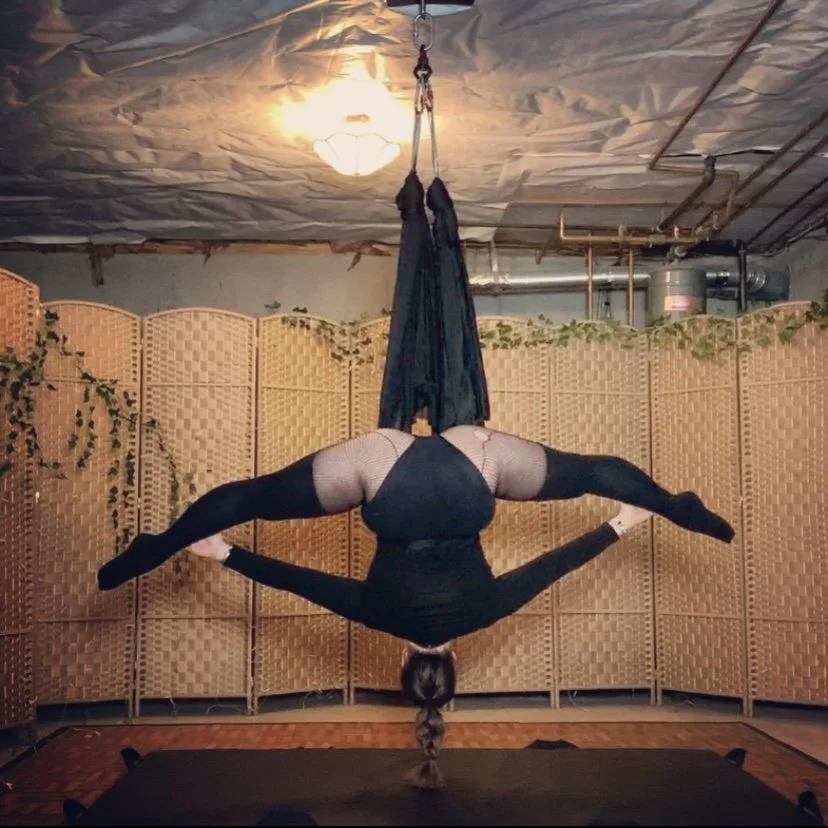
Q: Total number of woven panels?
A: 9